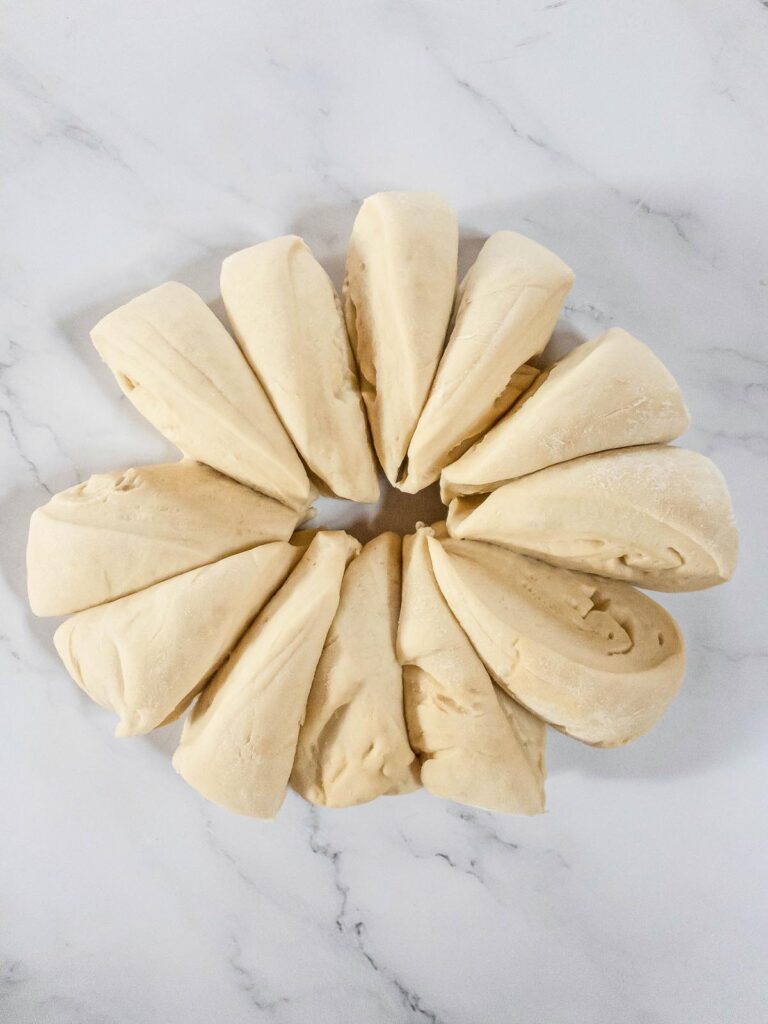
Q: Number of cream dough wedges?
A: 12